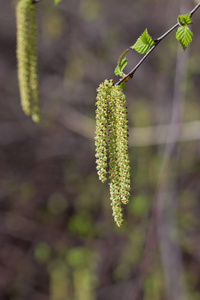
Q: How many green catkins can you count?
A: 5